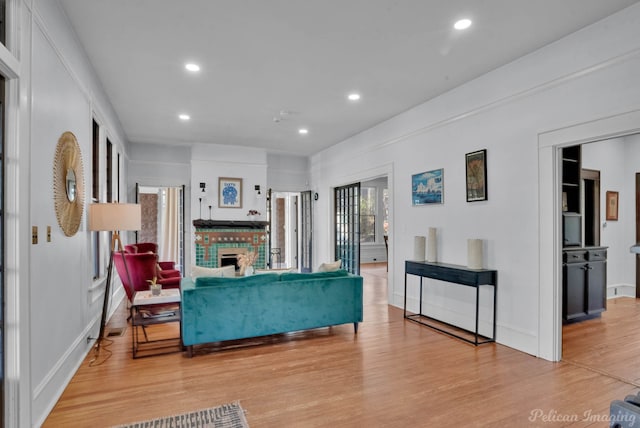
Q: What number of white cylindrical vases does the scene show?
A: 3